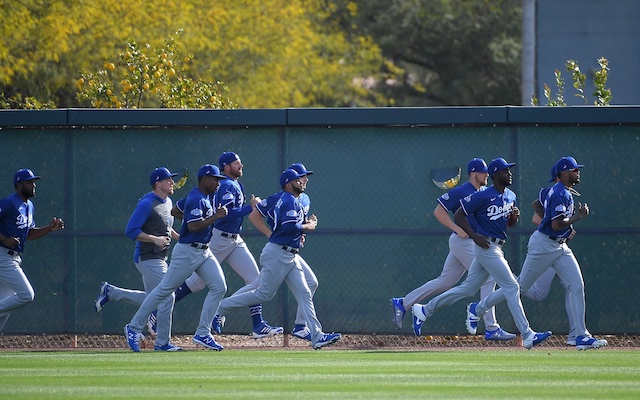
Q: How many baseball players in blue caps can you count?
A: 10